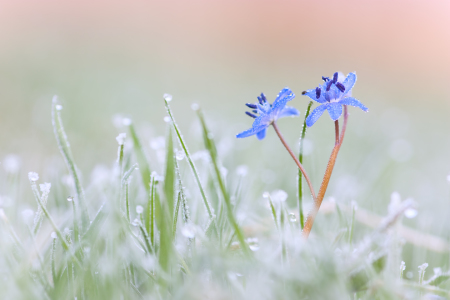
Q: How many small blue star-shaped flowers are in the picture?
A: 2